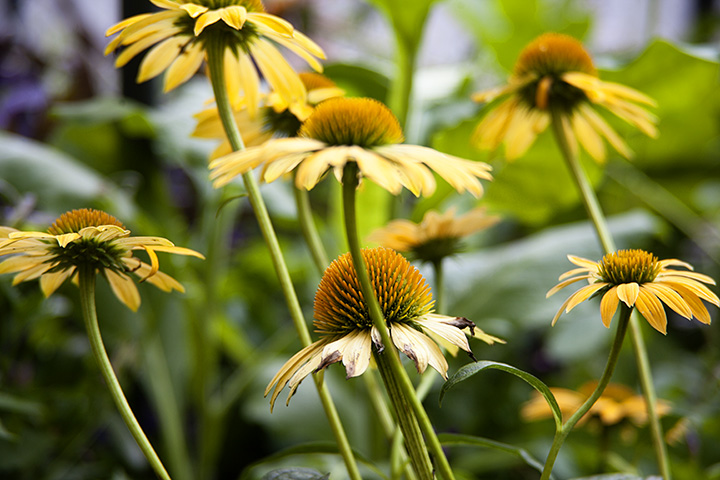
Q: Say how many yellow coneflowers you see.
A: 9